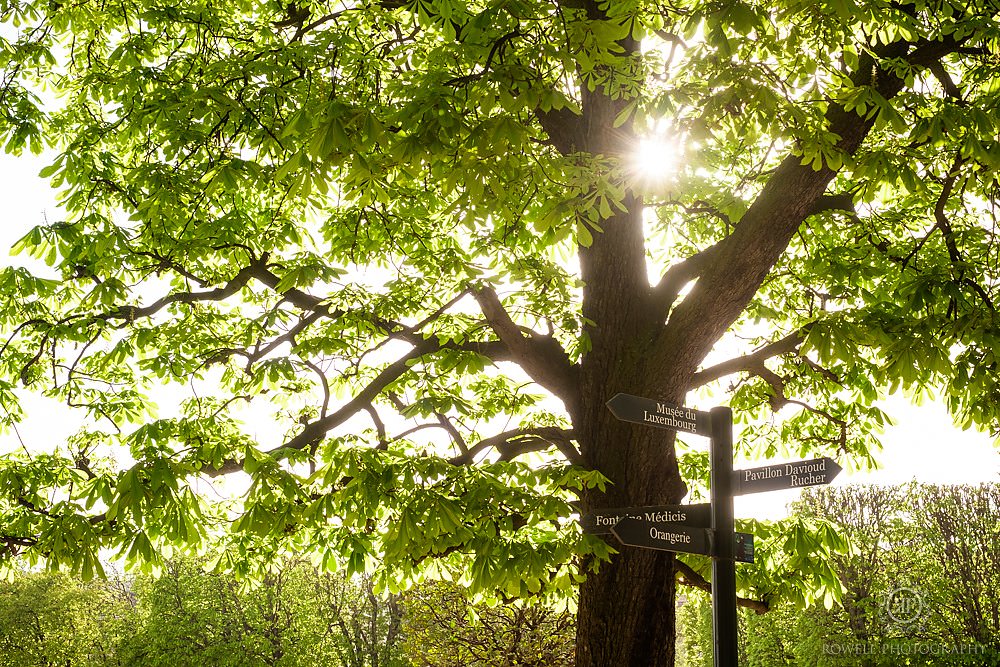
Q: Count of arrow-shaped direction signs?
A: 4